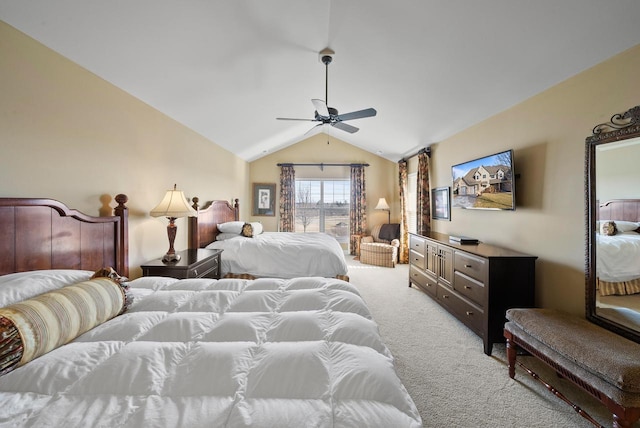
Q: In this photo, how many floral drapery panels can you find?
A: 4